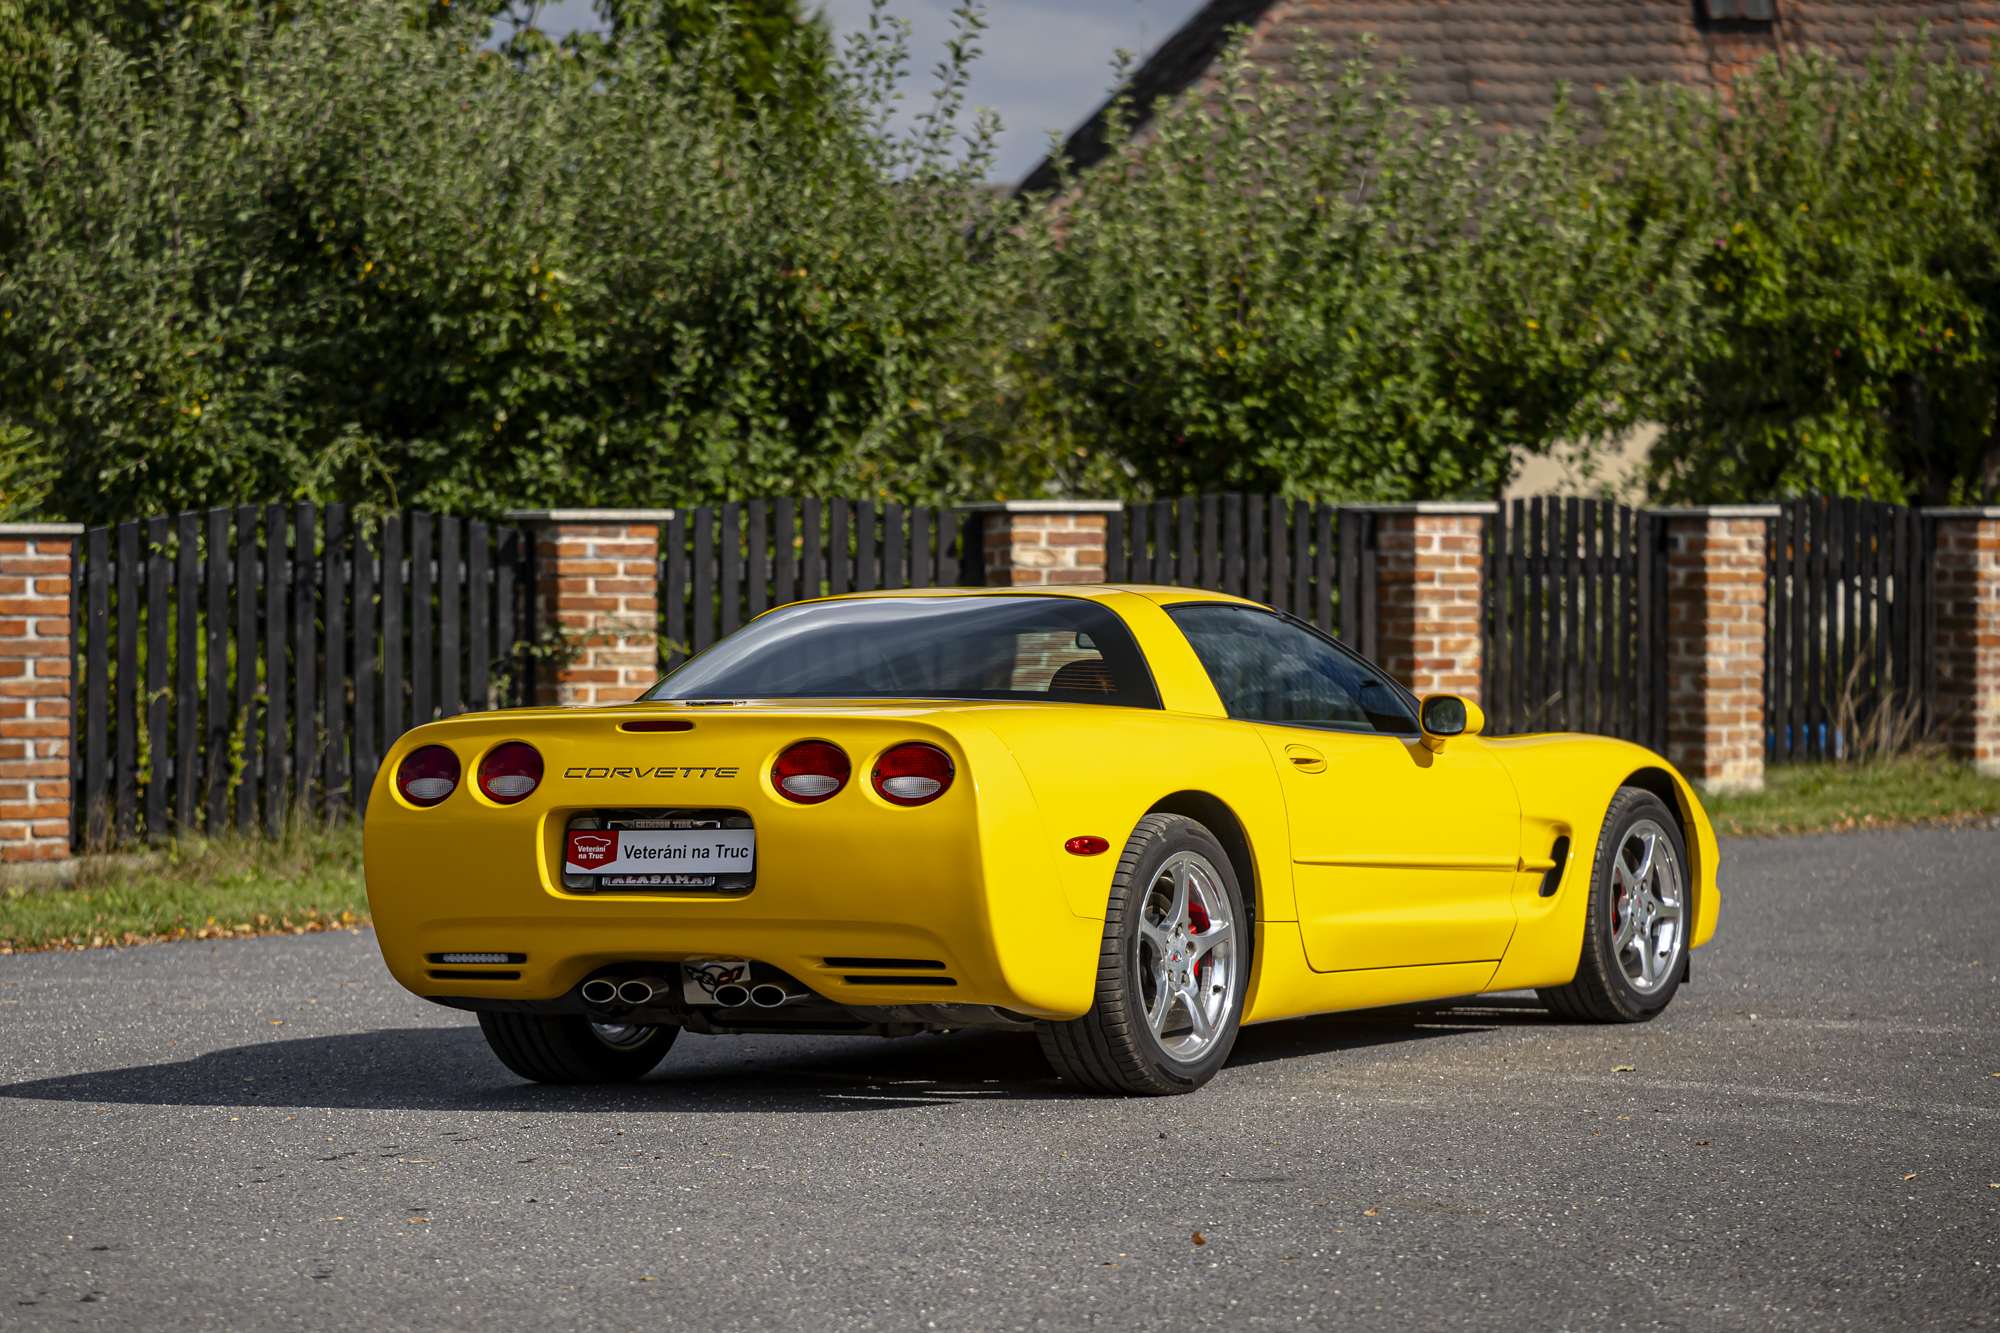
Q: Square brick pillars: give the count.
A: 6